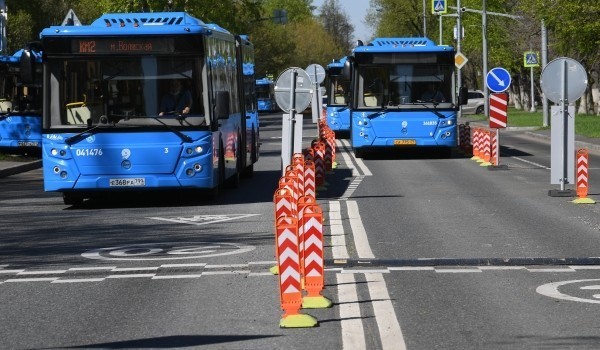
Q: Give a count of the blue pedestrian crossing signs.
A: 2